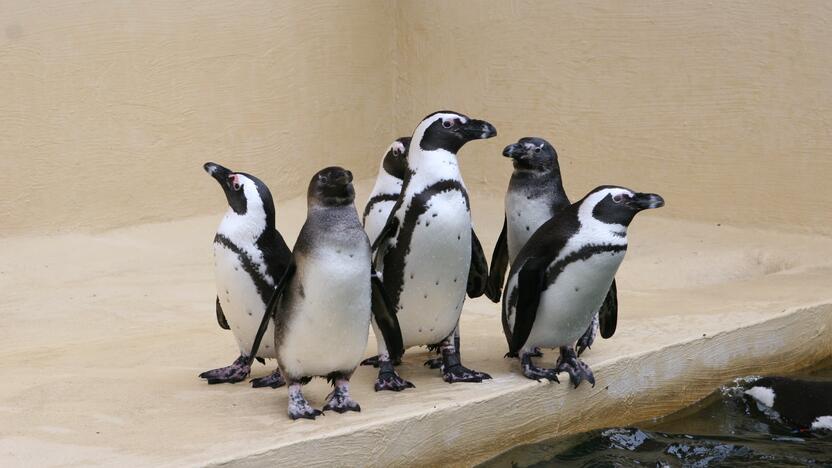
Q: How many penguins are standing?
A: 6